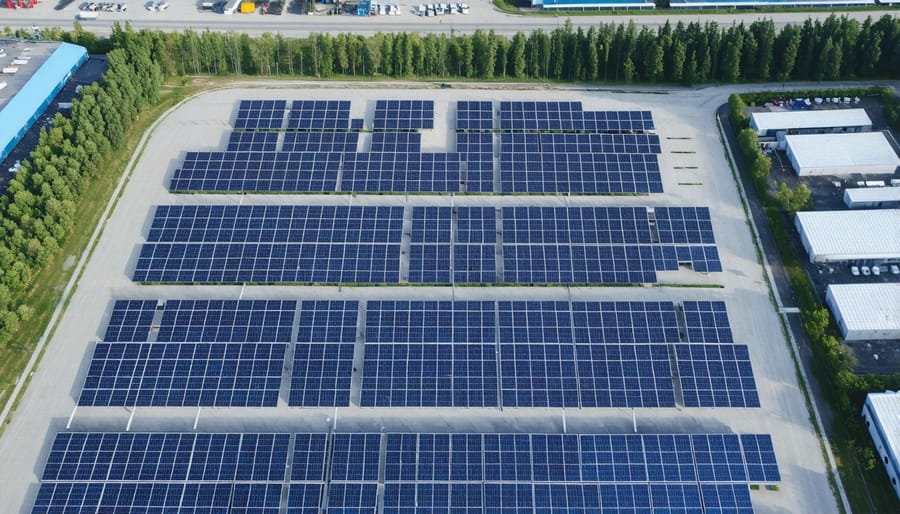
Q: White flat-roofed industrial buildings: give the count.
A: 6